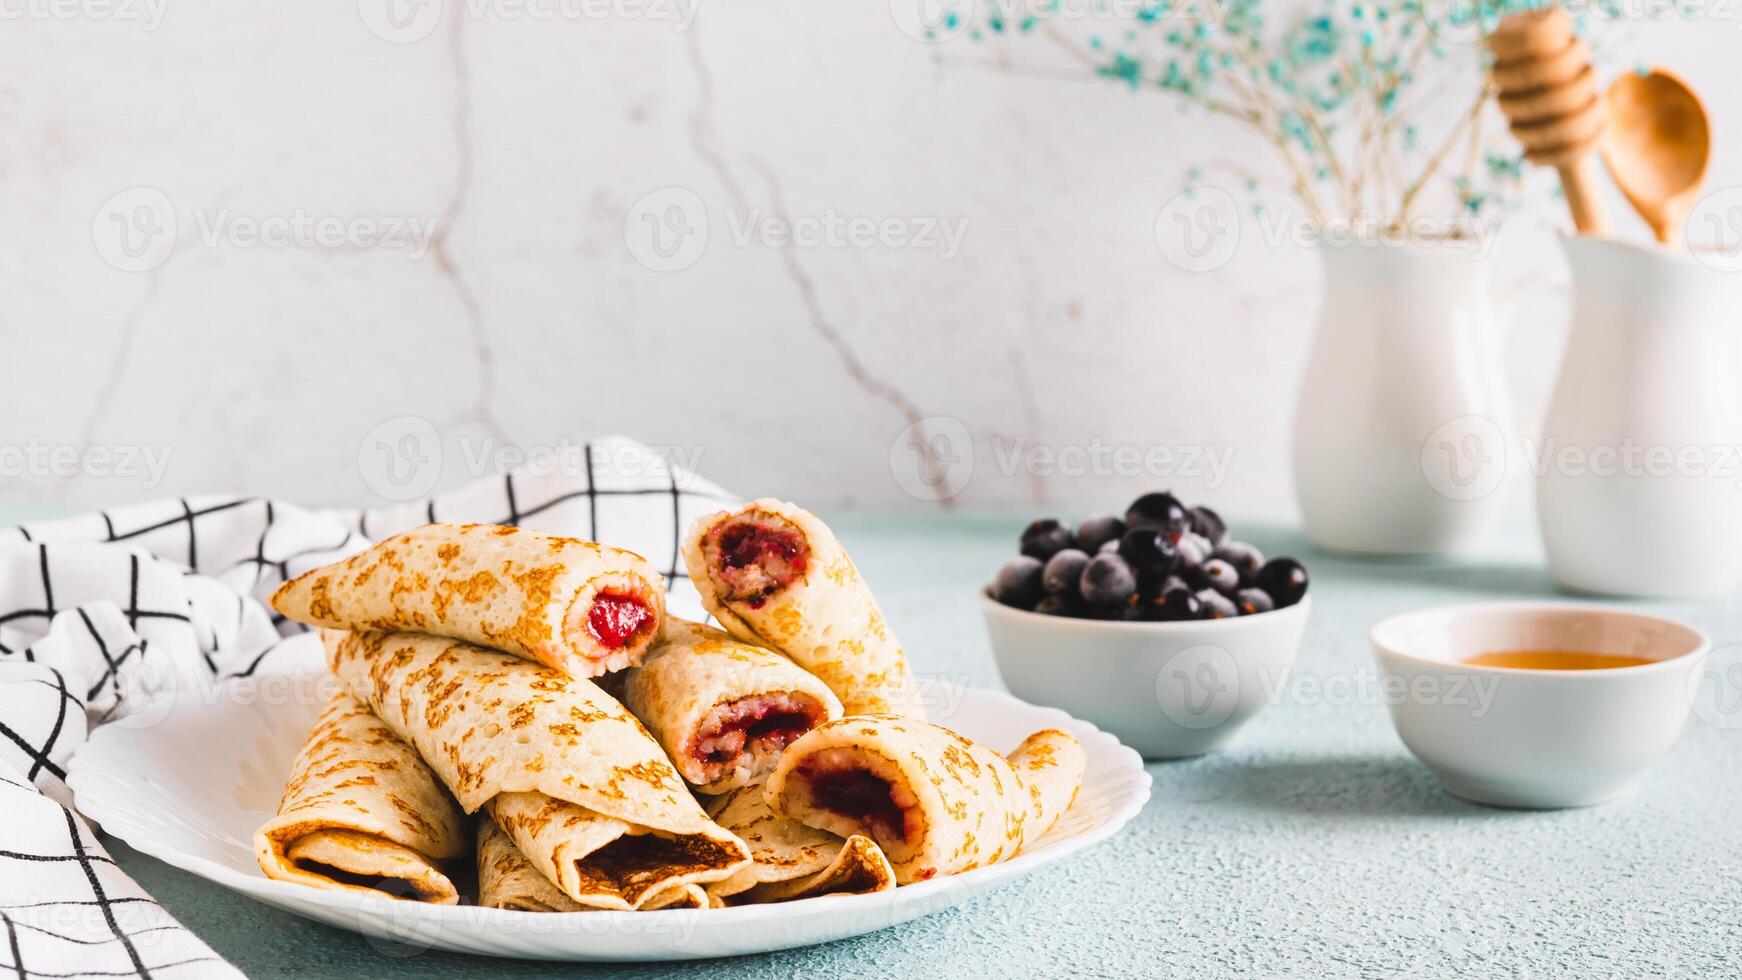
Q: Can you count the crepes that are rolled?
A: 8